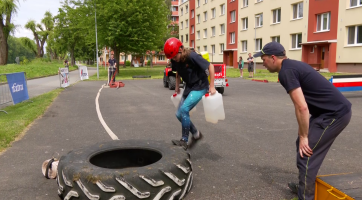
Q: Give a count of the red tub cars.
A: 1